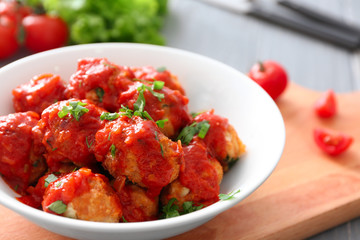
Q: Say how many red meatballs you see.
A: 11